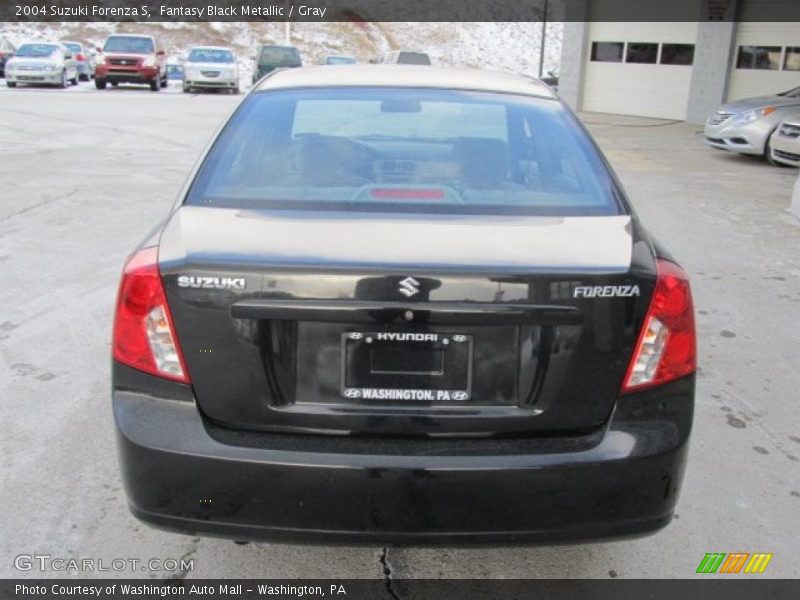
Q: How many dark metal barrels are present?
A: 0